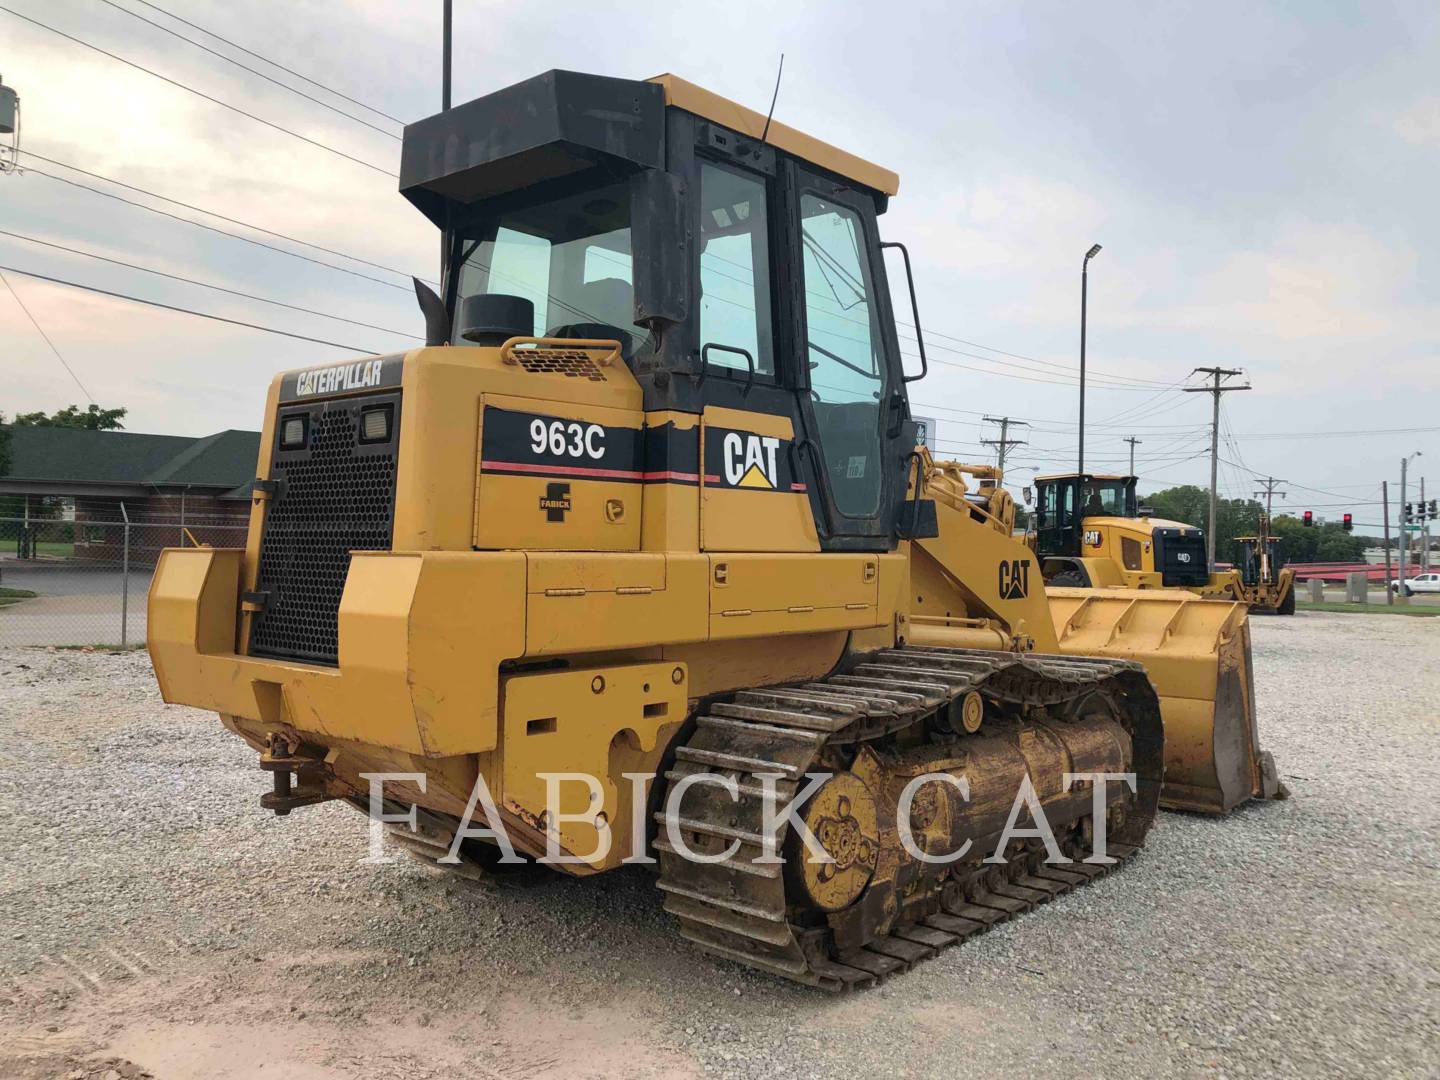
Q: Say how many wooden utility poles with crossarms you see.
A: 4